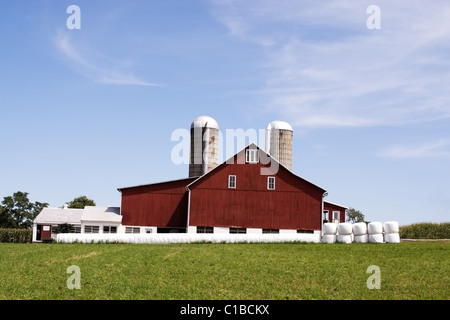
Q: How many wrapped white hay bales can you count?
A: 10